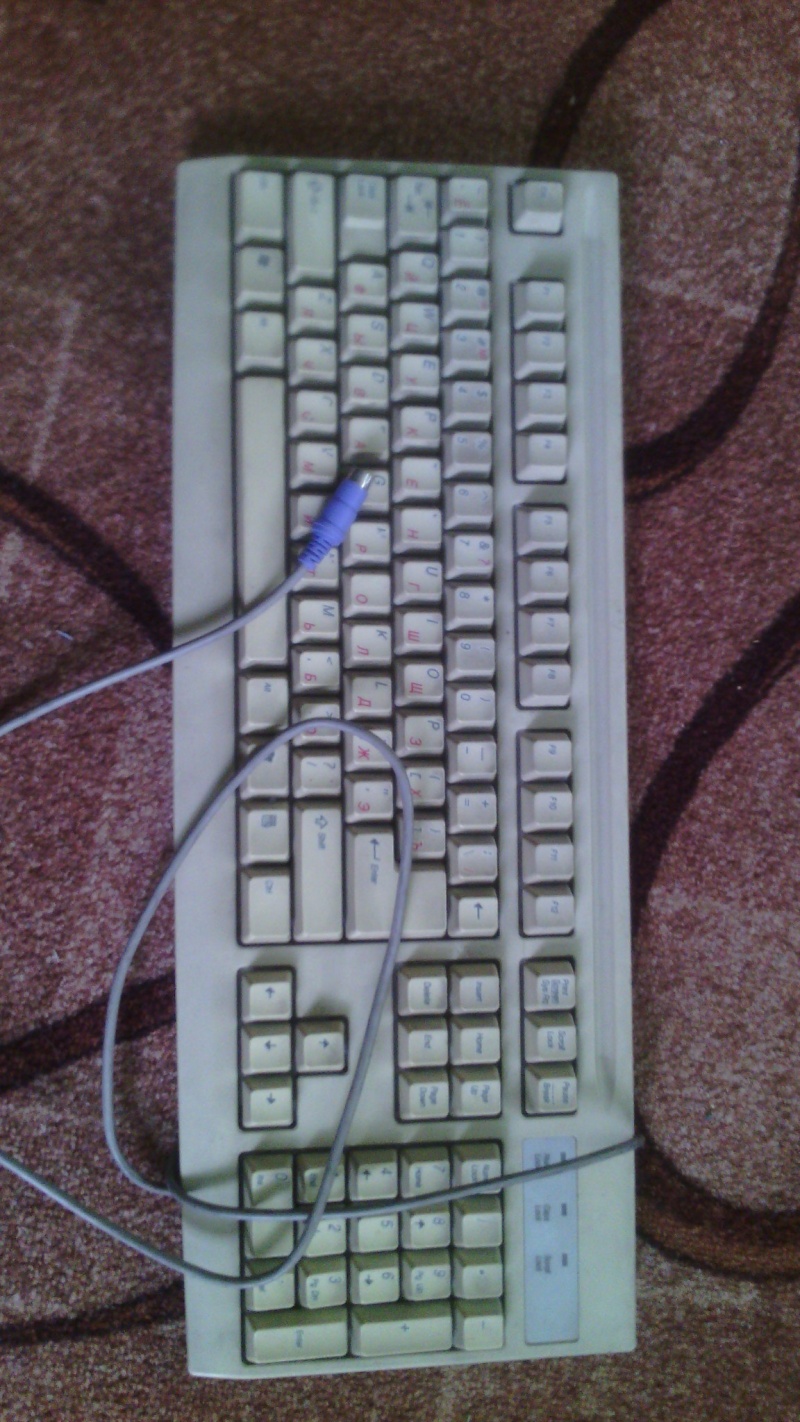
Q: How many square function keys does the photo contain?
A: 12